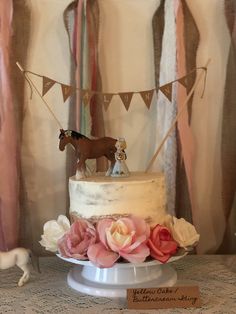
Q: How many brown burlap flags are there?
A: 8